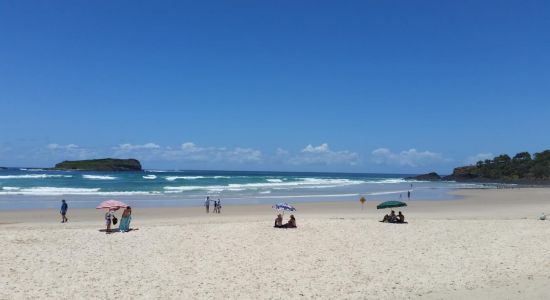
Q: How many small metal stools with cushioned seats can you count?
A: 0